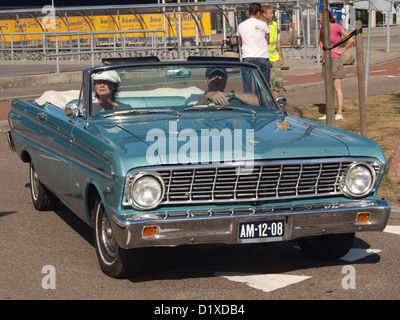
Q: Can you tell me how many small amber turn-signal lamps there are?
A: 2